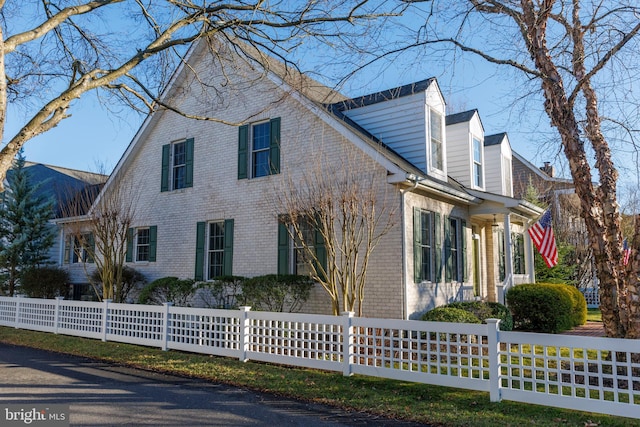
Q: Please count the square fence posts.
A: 7